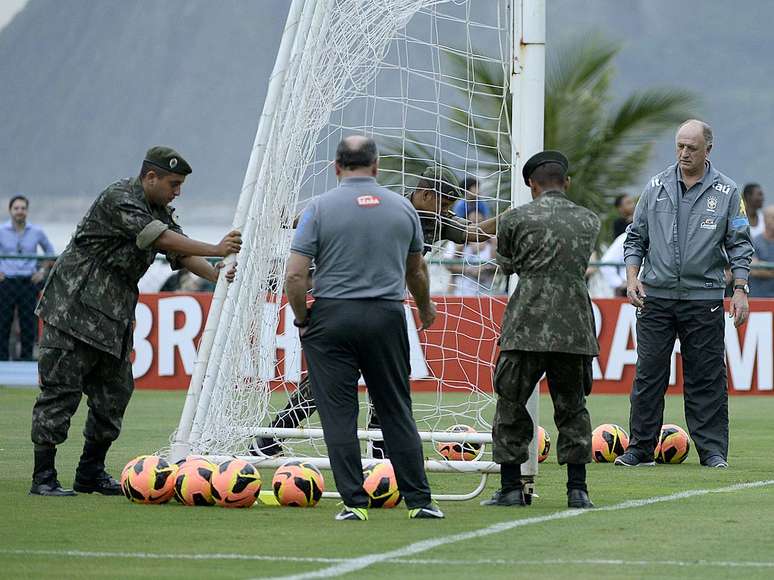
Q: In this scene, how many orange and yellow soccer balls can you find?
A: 9